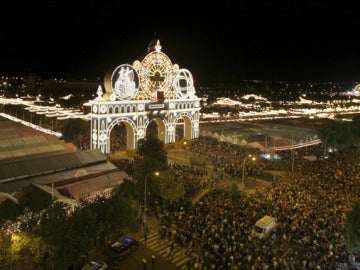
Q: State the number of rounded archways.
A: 3